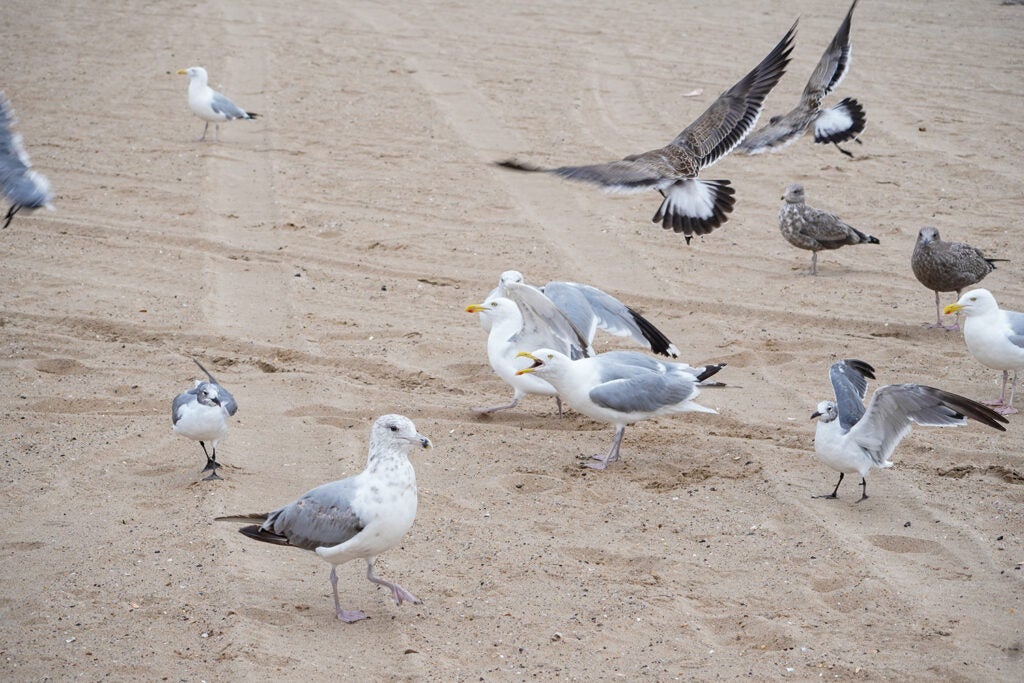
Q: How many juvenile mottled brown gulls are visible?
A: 4